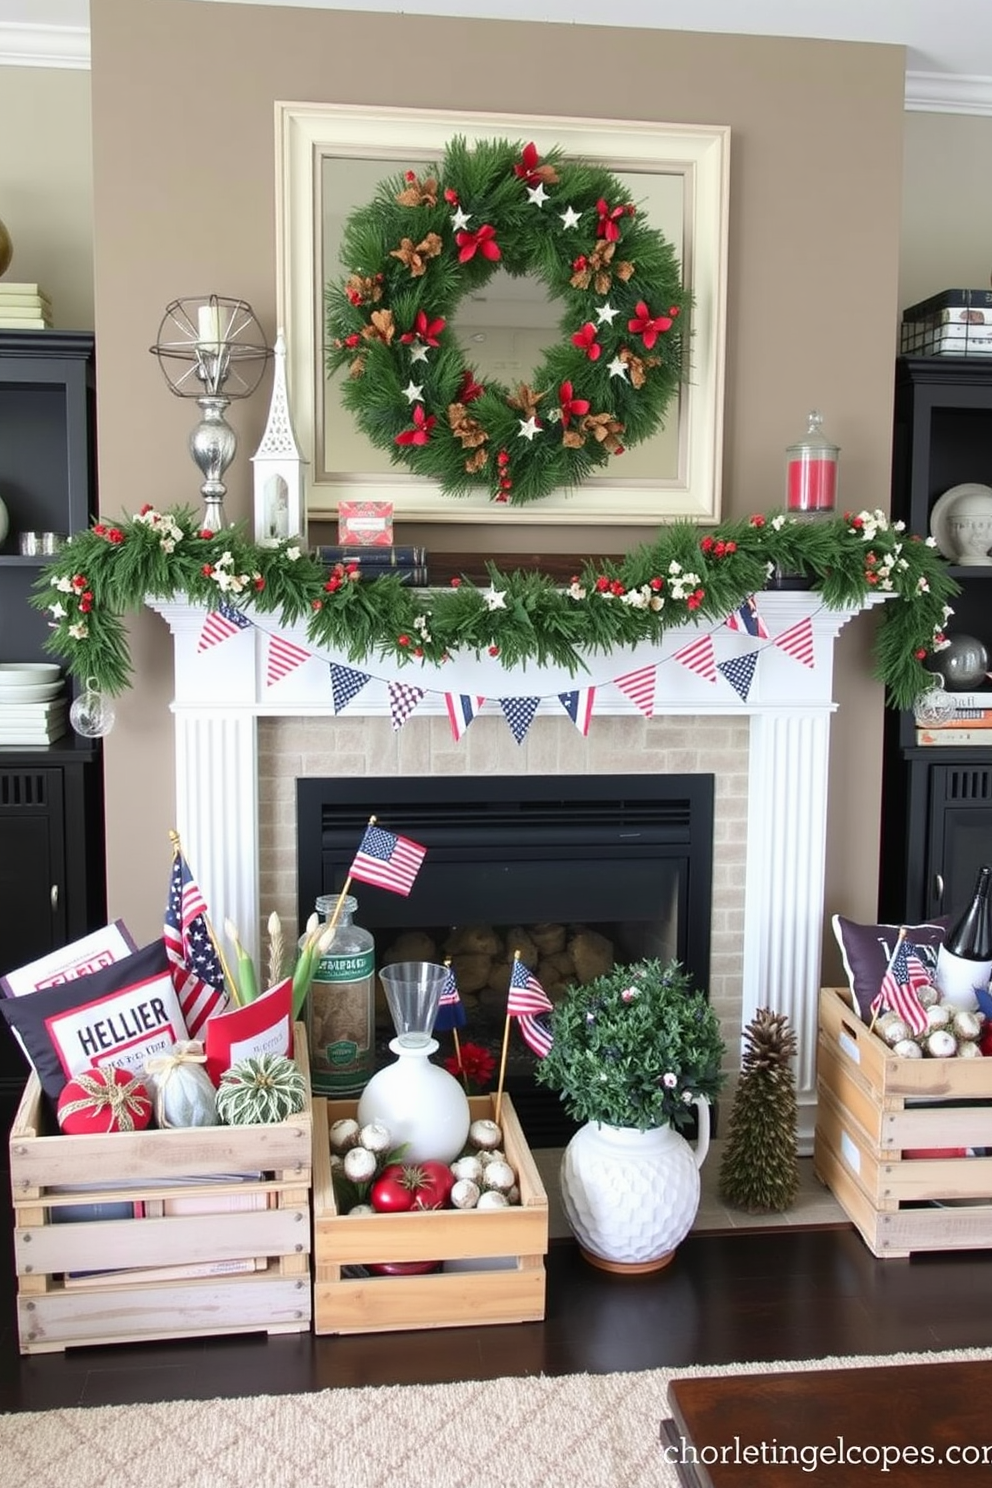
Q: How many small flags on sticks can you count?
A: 5